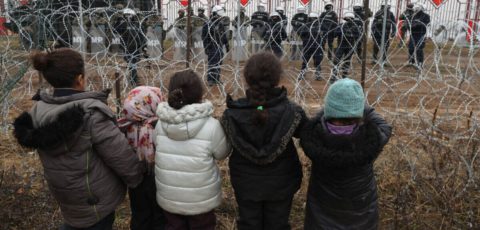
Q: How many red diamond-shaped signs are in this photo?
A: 4